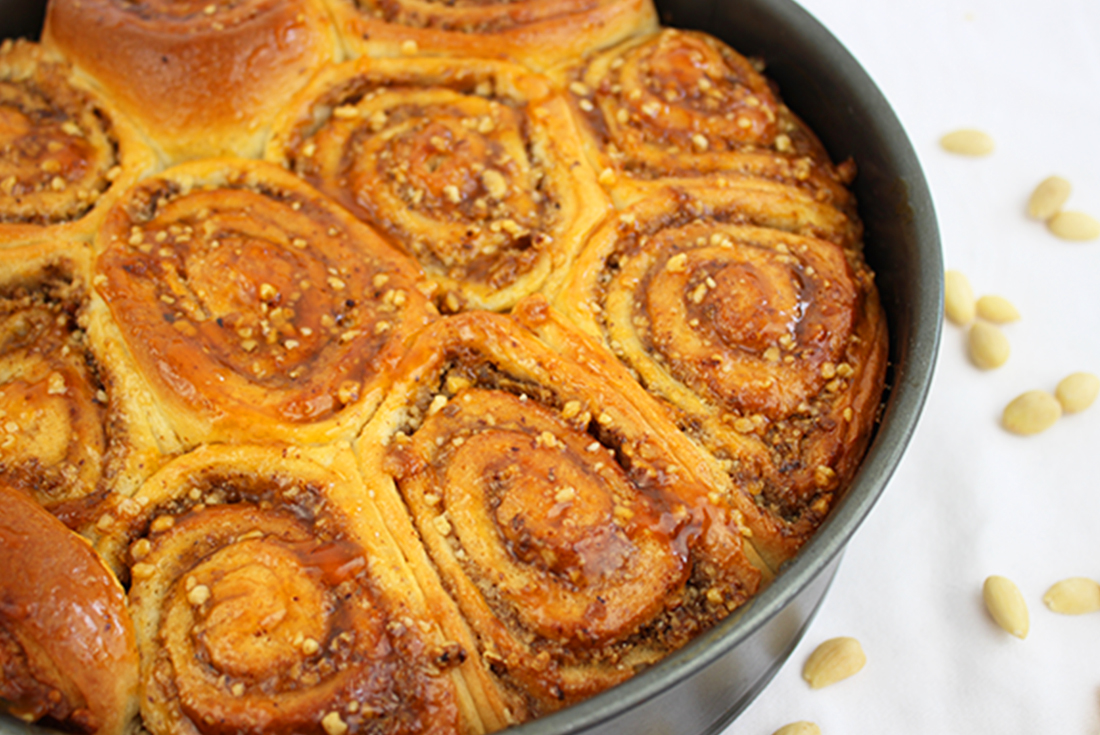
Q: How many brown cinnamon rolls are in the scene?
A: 11